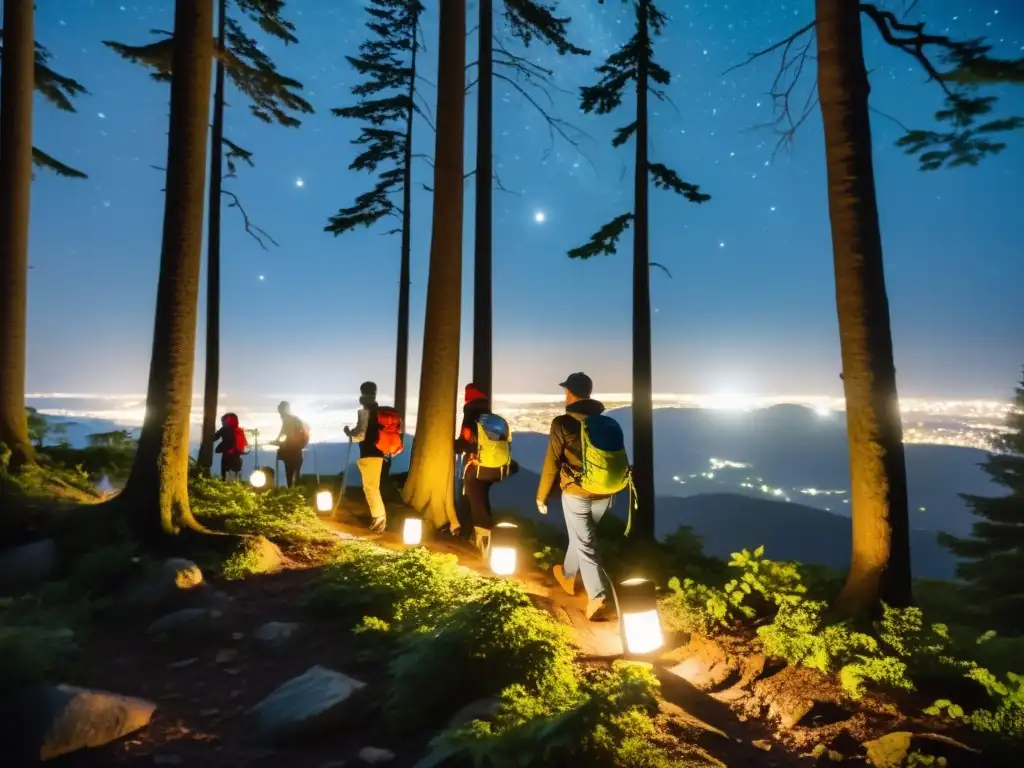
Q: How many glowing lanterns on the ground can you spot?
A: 5